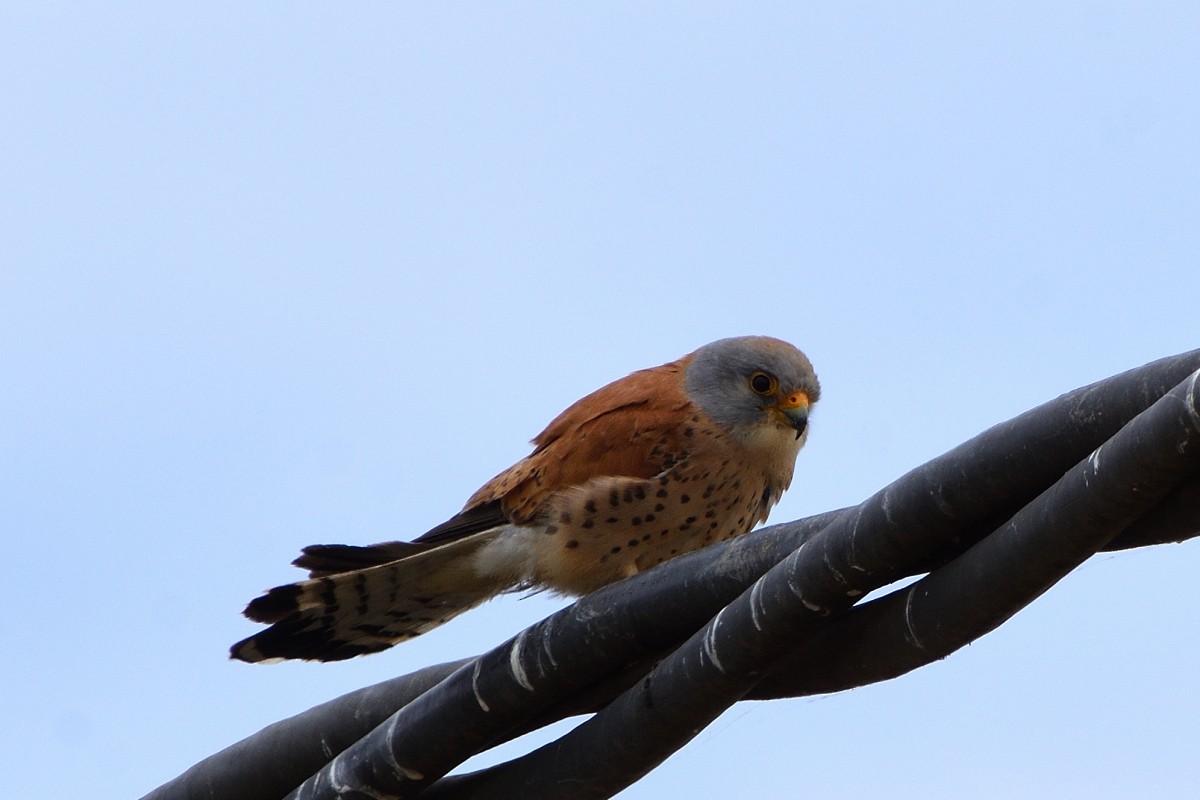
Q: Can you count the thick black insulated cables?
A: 3